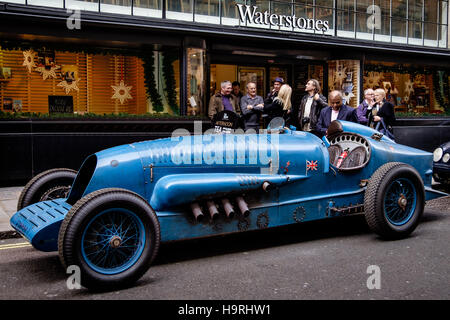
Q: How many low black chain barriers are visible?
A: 0